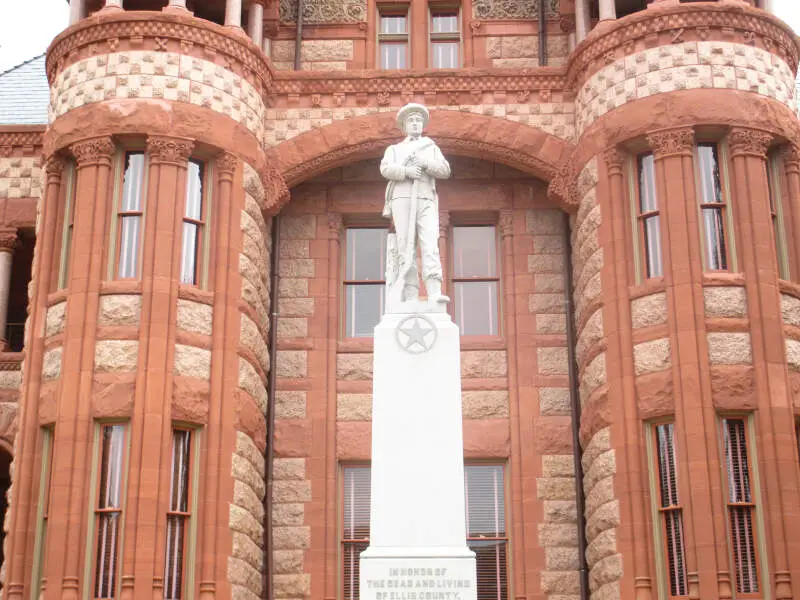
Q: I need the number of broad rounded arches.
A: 1